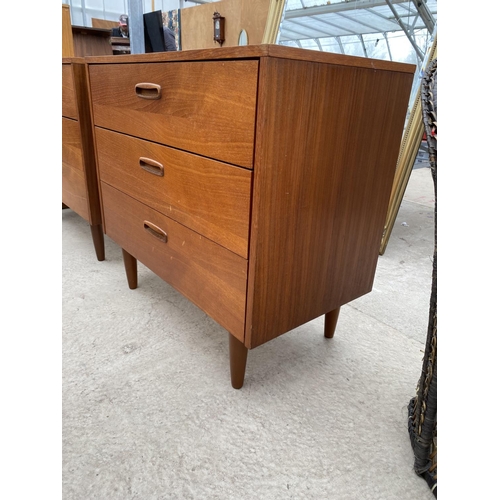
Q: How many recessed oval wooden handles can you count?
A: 3